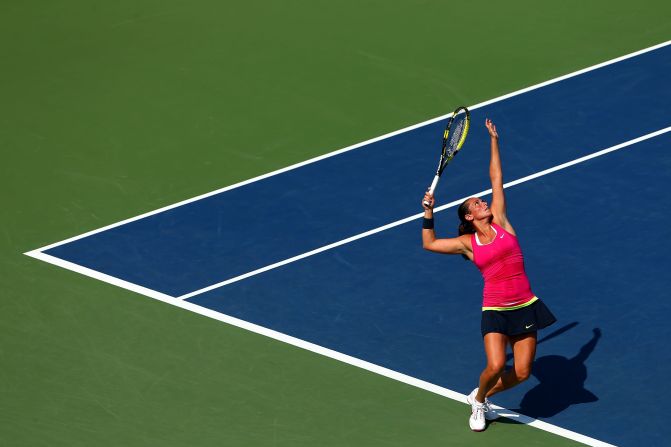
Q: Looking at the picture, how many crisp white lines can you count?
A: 3